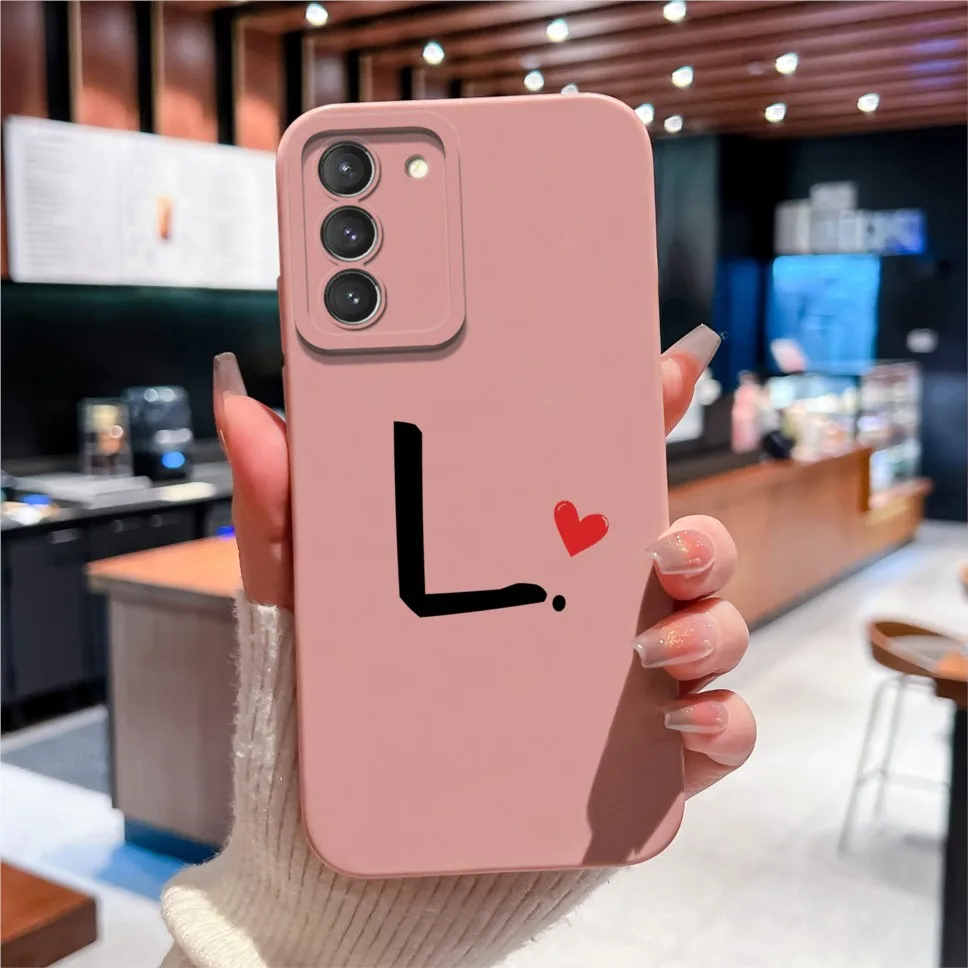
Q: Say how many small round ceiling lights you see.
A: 12